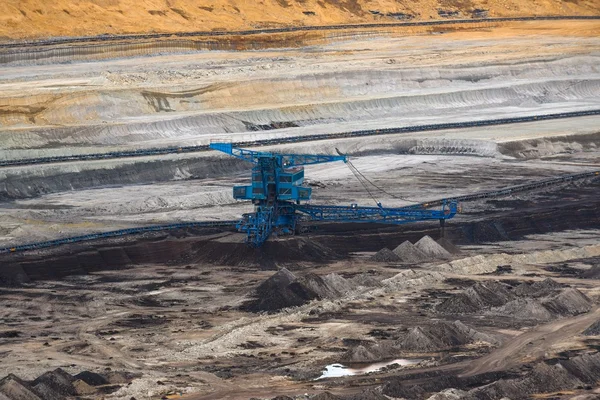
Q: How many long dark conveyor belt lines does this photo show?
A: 3